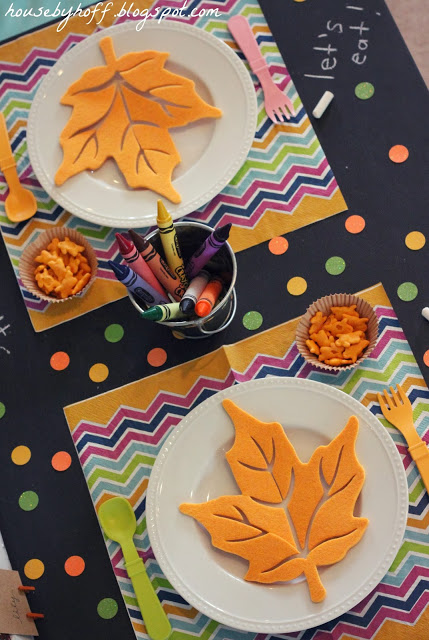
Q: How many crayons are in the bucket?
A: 8